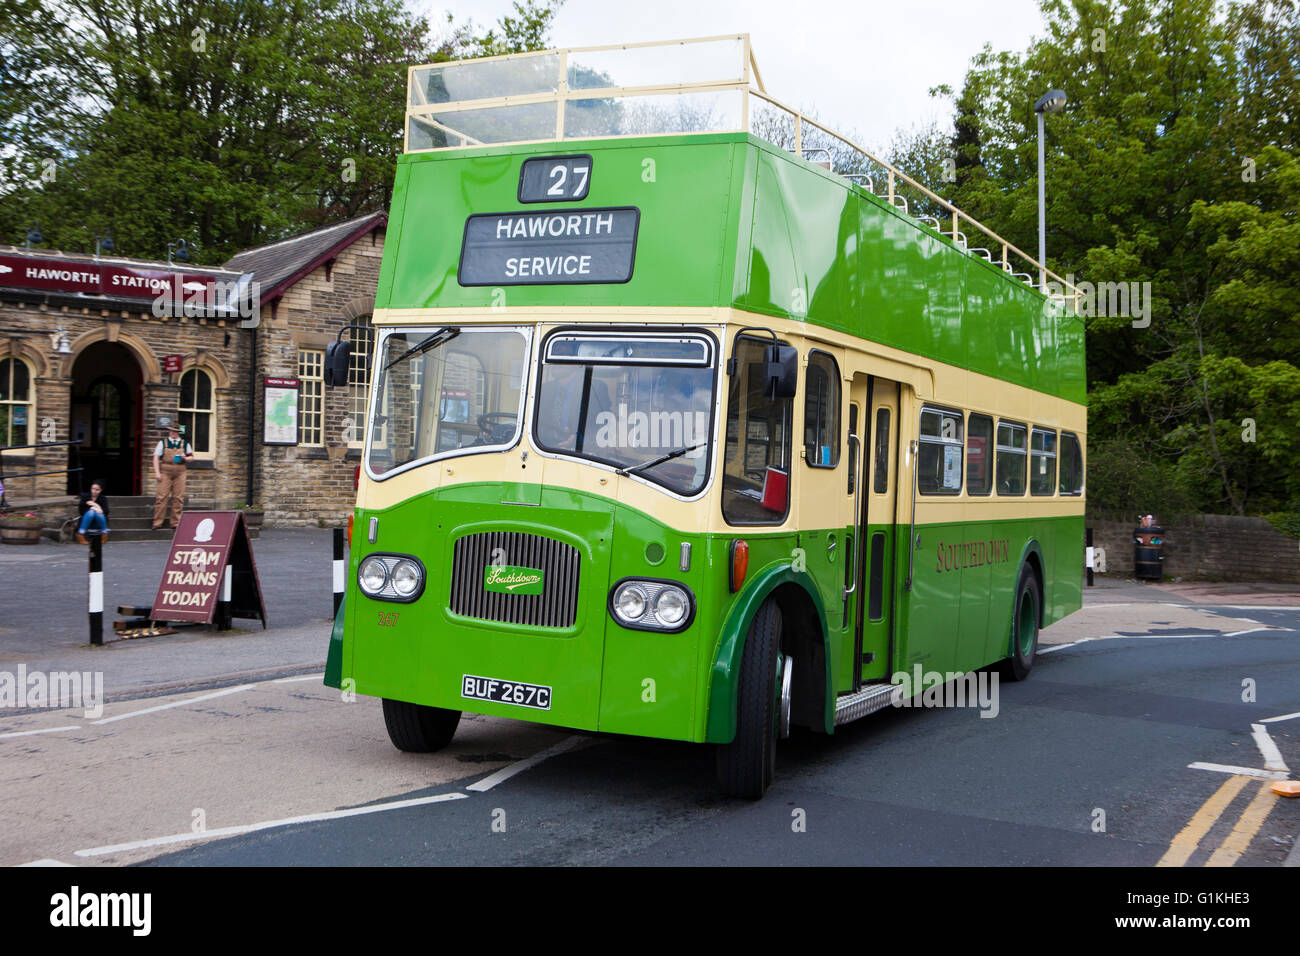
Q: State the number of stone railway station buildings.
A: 1